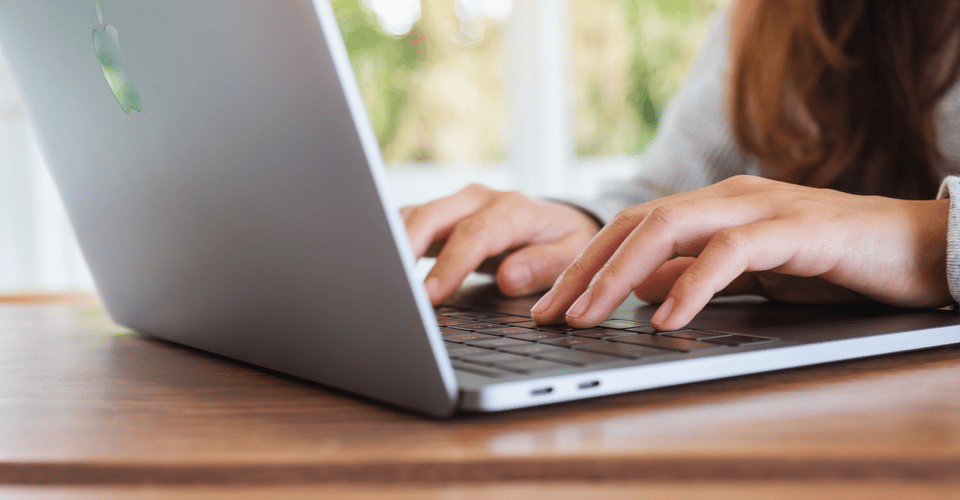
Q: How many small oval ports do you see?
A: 2